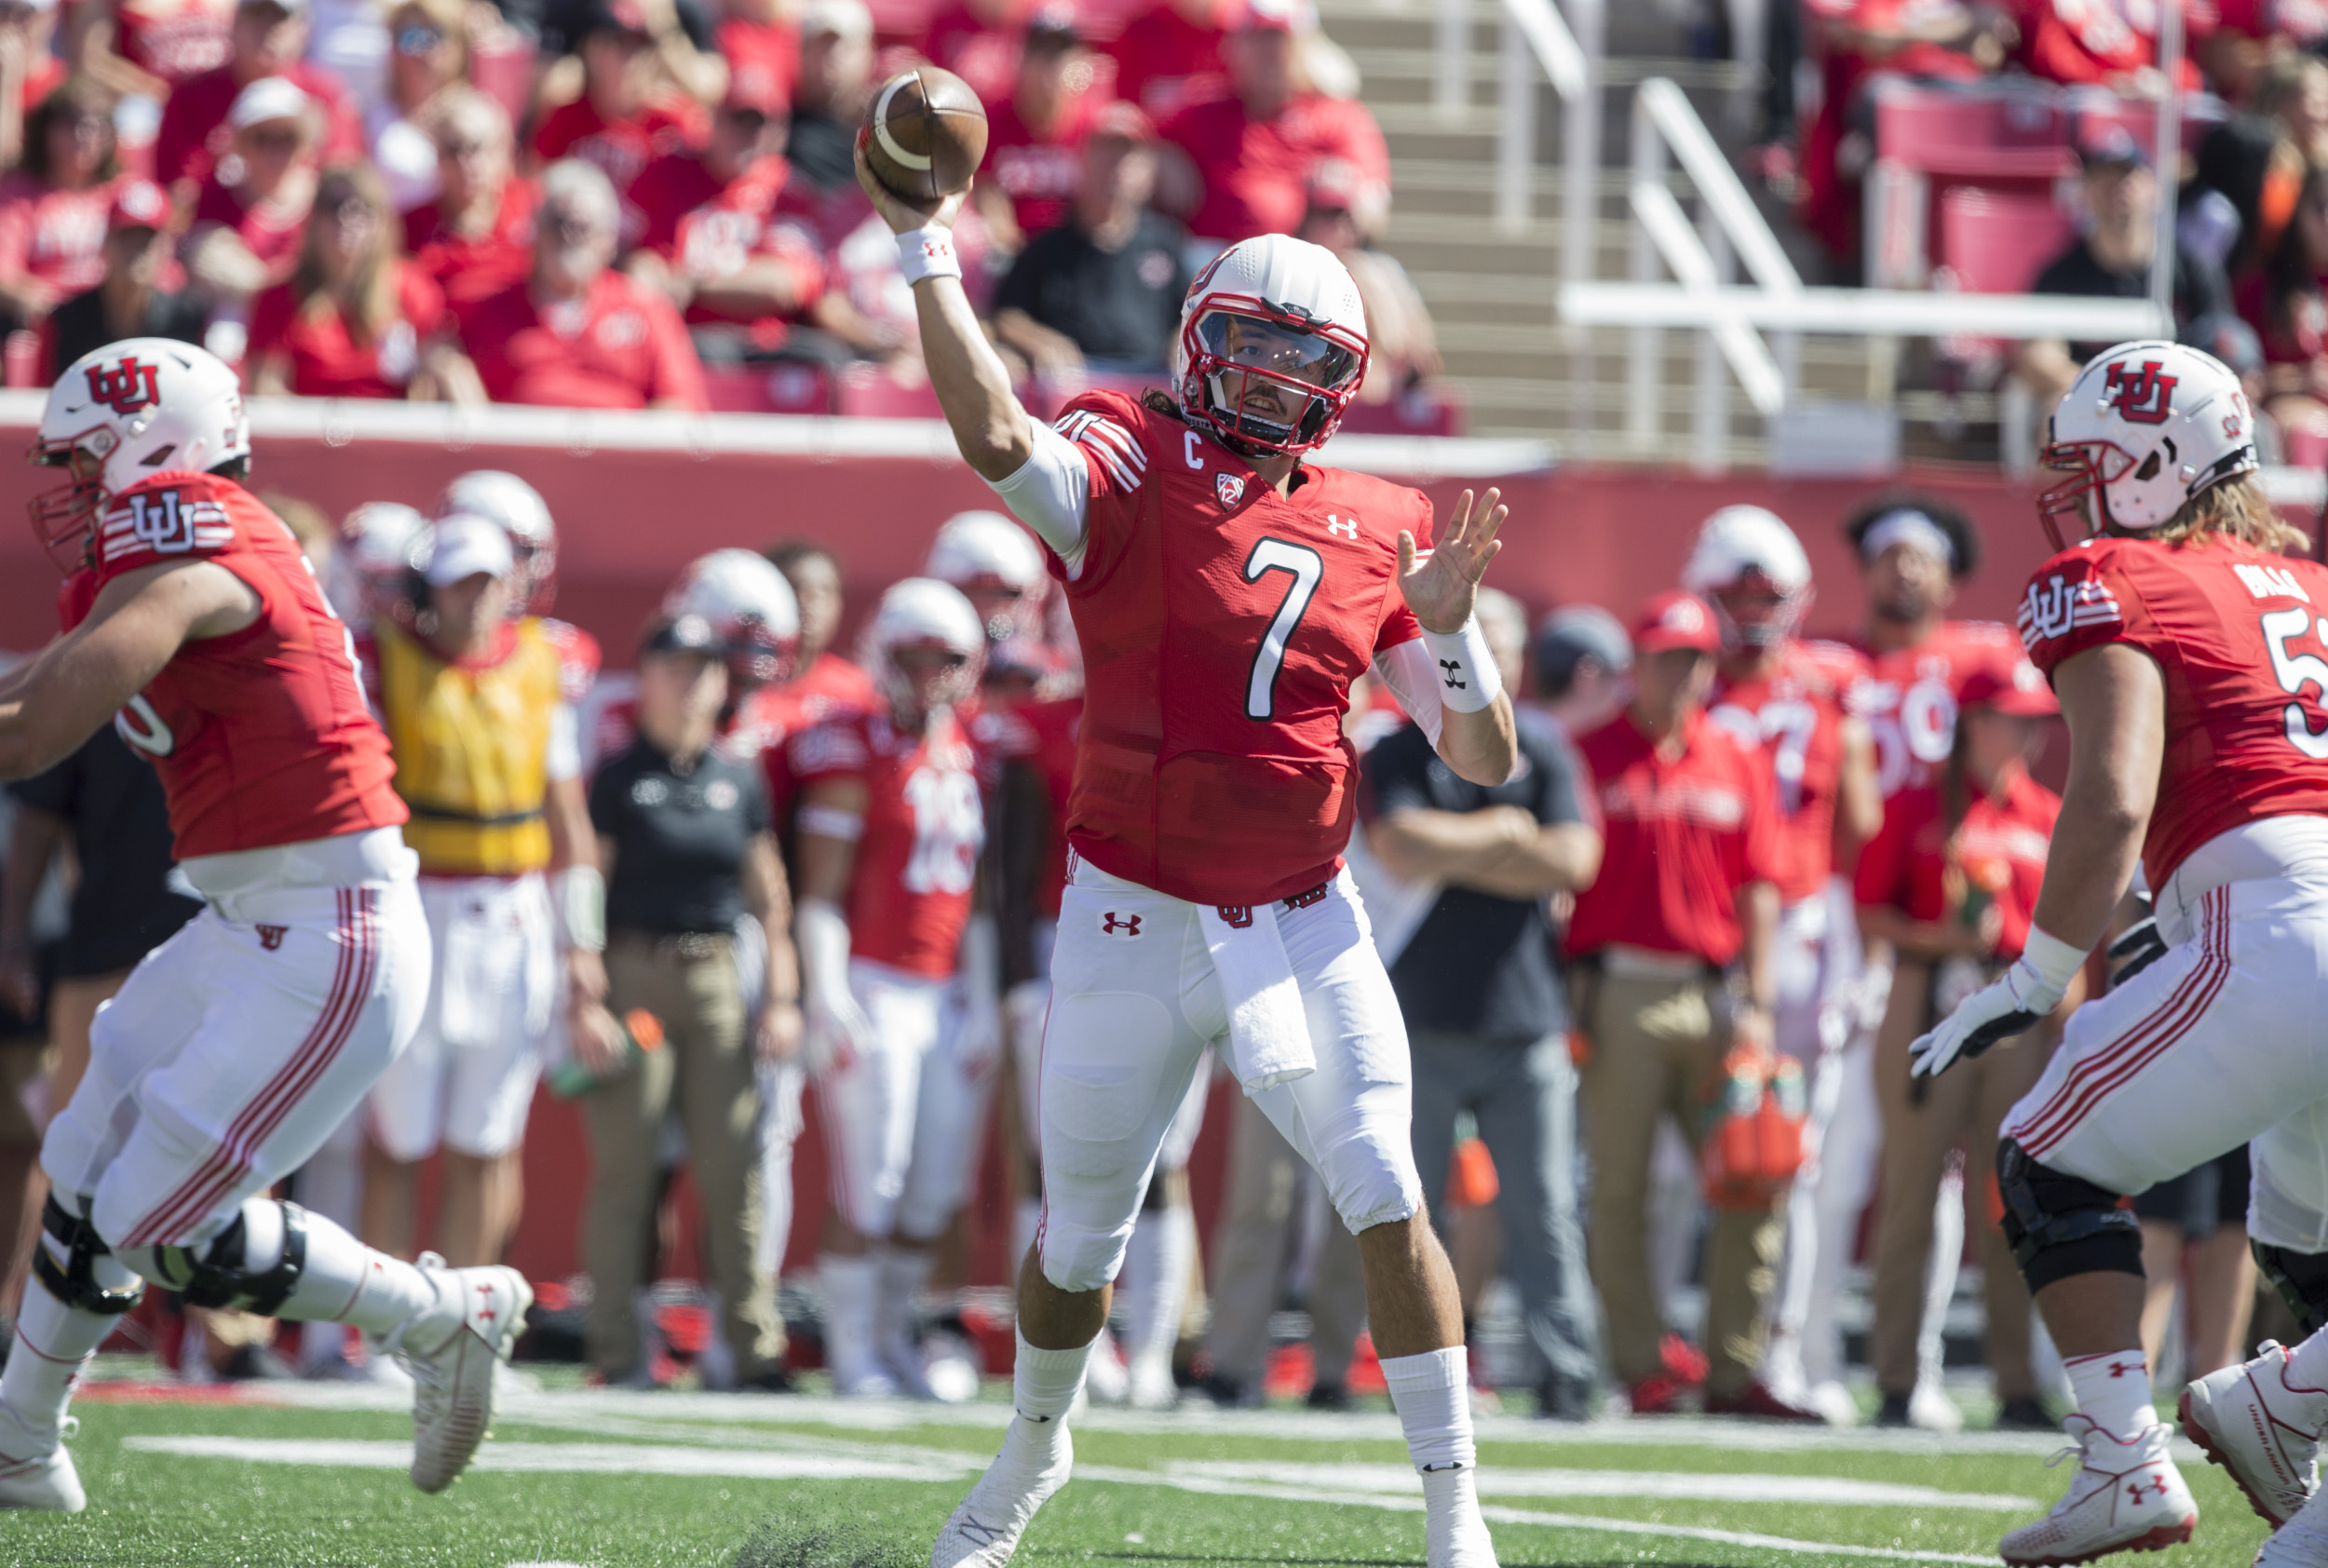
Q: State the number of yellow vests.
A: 1